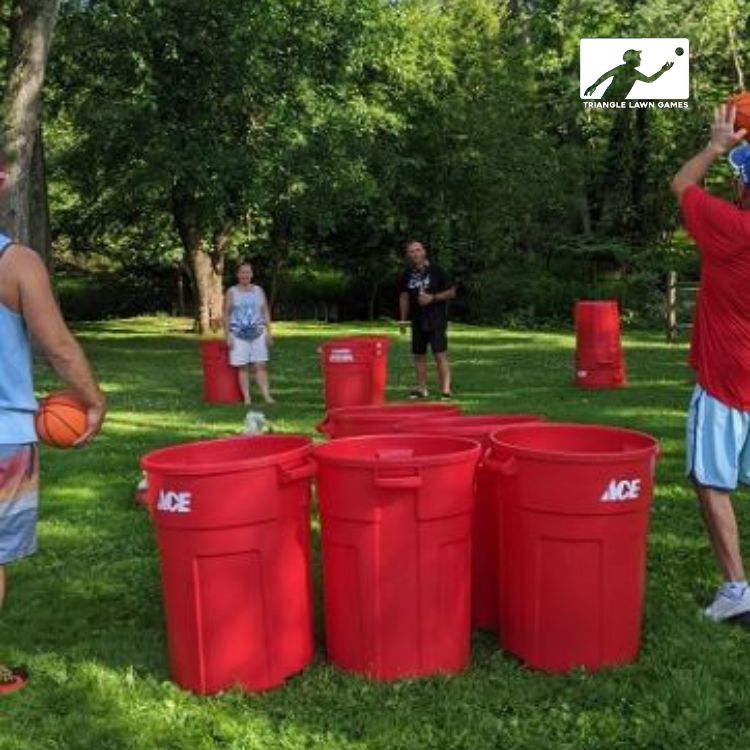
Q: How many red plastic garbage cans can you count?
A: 8